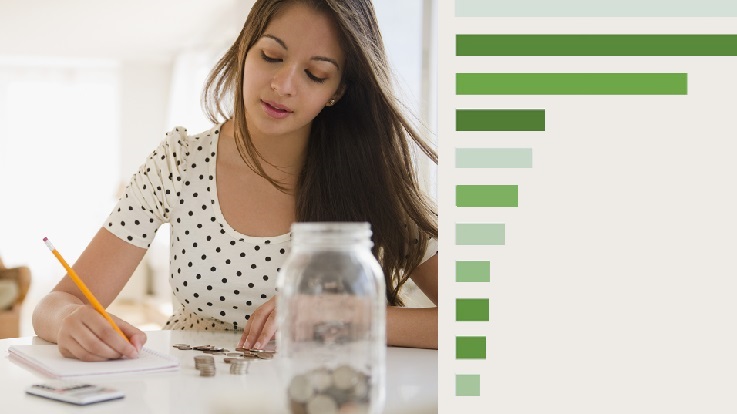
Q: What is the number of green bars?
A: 11